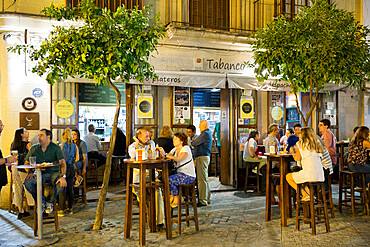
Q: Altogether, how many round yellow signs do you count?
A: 2